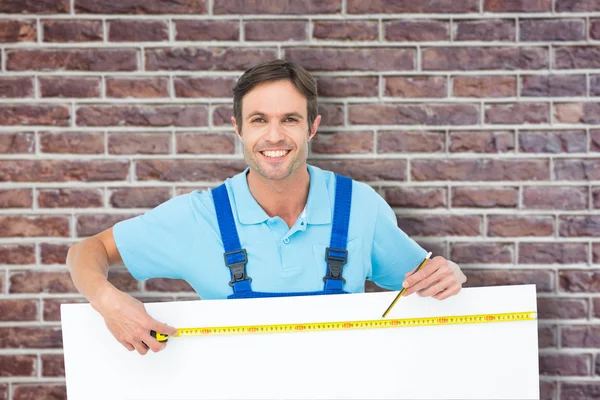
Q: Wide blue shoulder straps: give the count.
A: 2